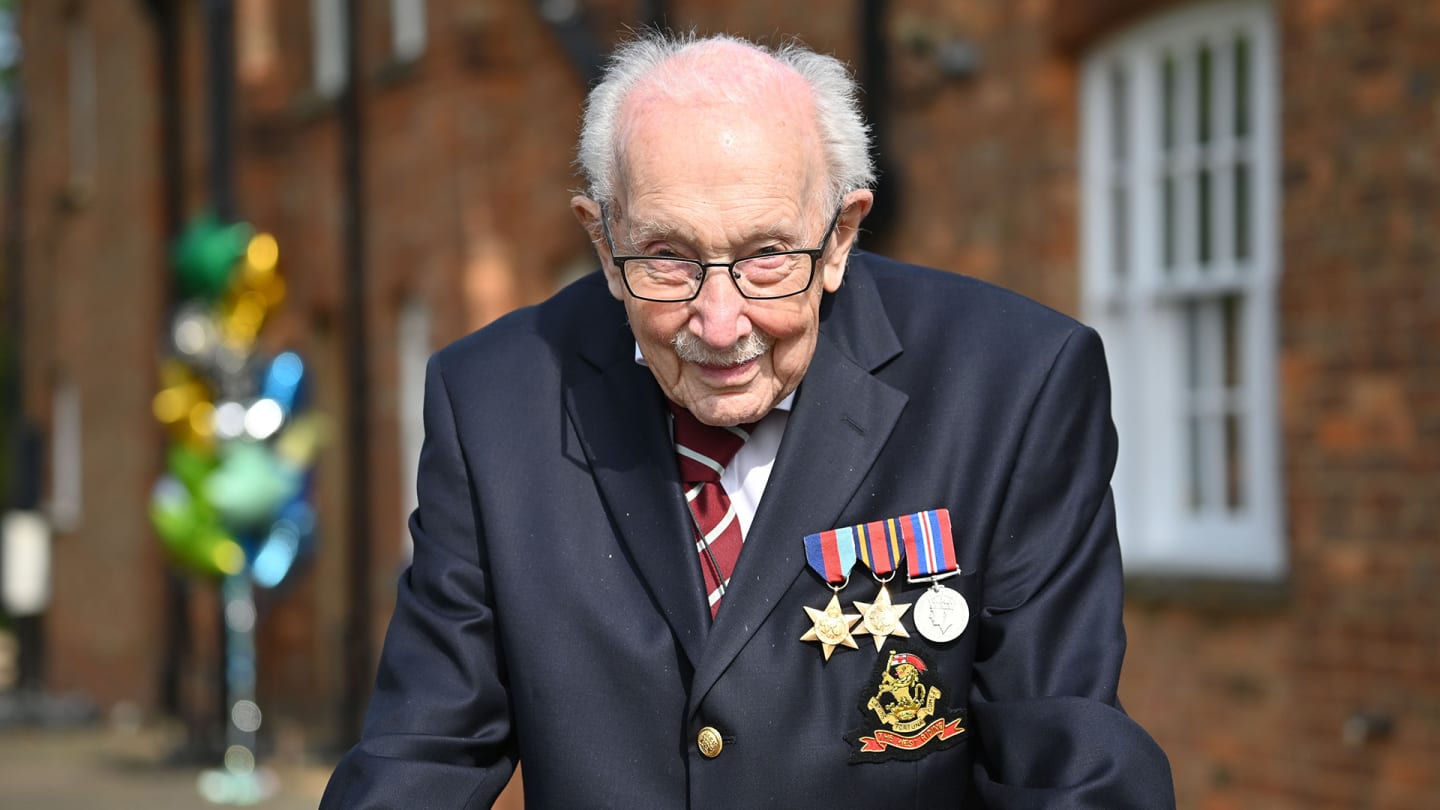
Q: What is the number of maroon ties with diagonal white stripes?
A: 1